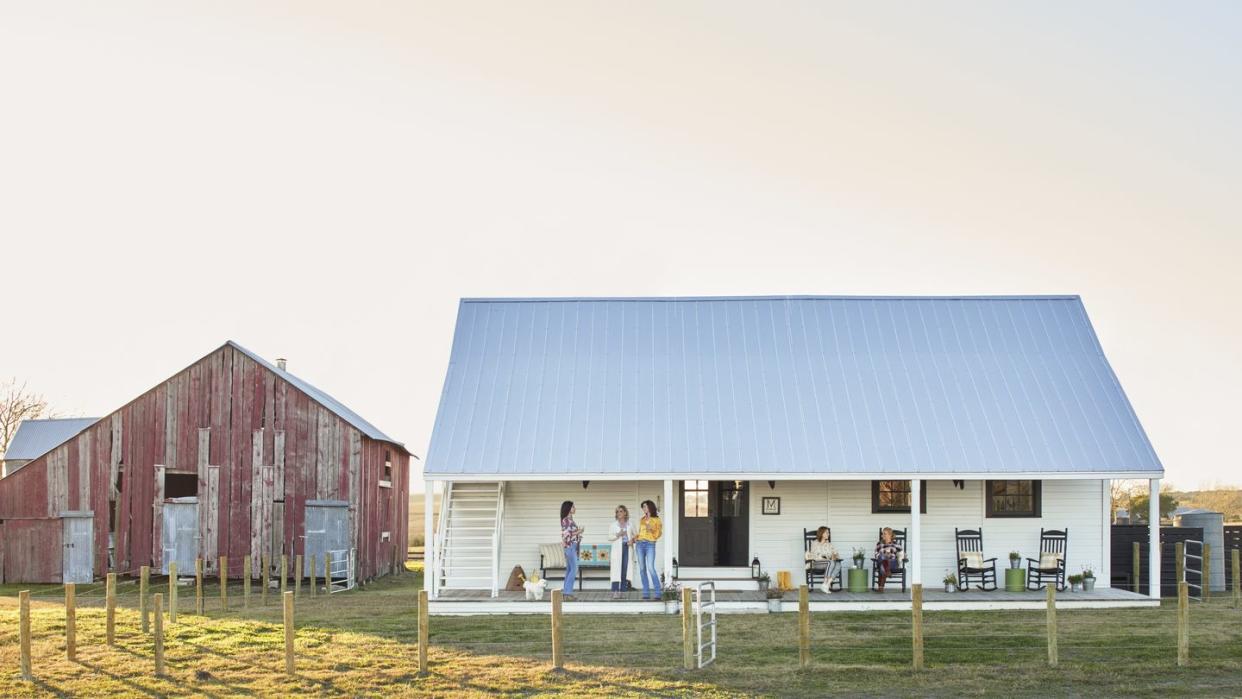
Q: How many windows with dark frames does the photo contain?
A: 2